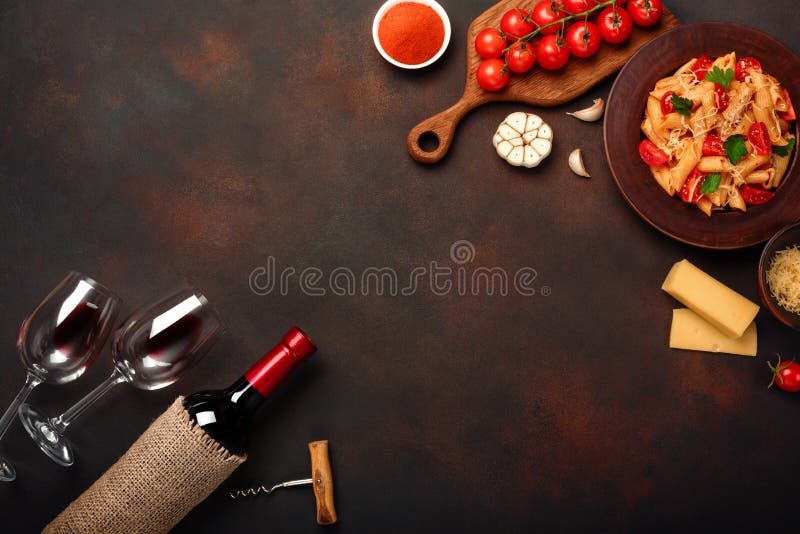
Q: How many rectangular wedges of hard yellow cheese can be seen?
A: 2